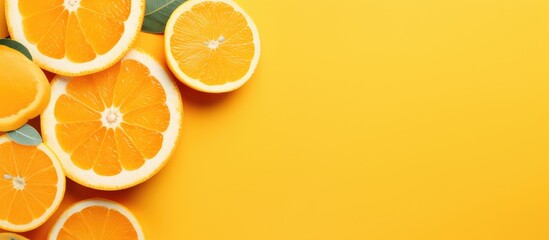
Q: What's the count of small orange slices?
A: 3